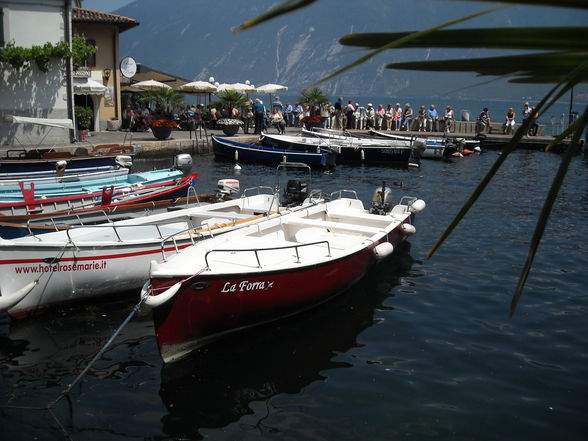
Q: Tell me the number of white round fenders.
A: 3